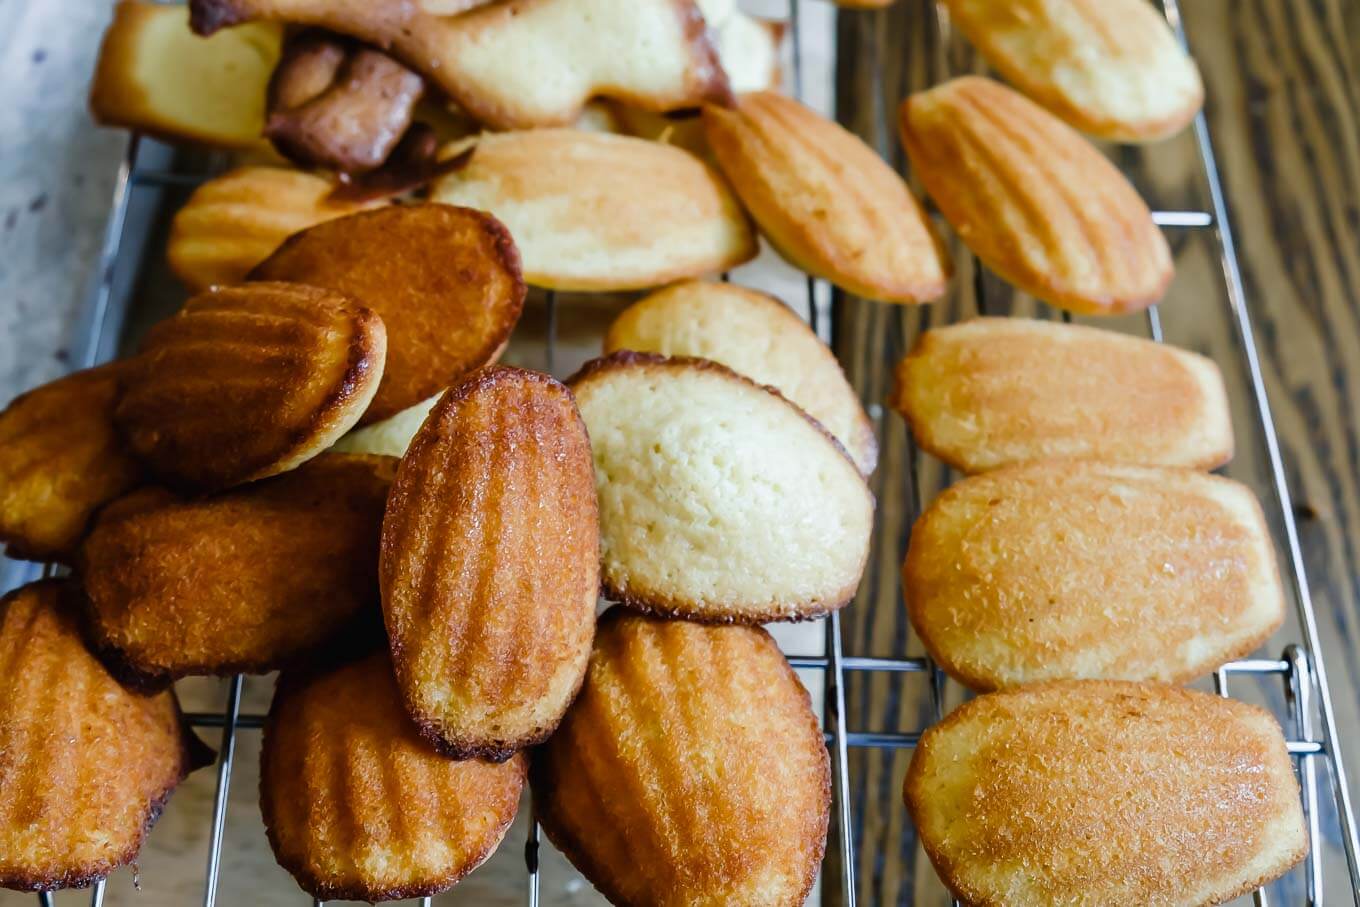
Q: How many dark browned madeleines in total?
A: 8